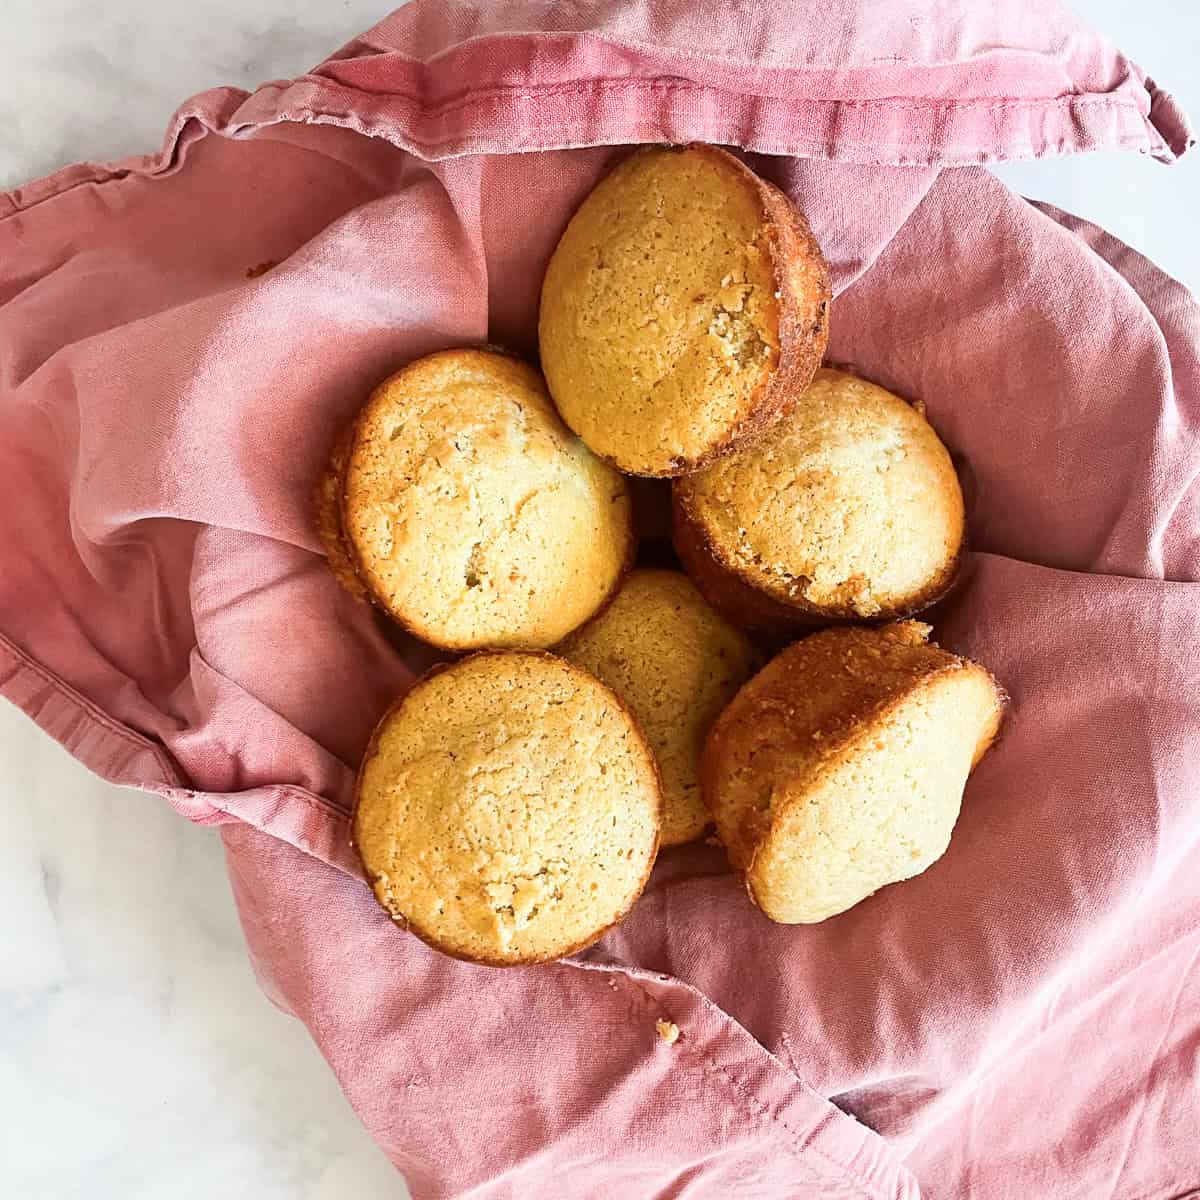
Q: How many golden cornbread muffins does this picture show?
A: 6